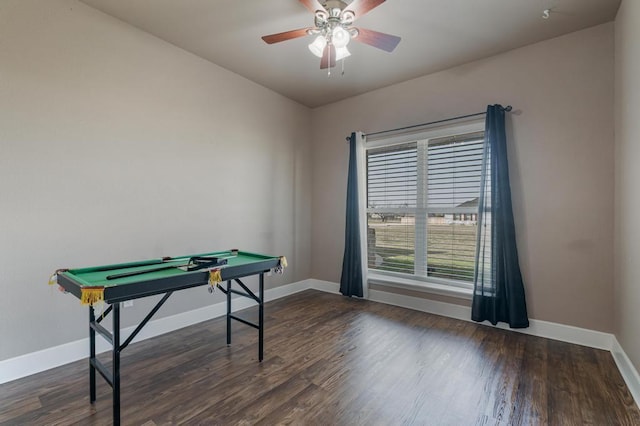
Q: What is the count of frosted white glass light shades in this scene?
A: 3